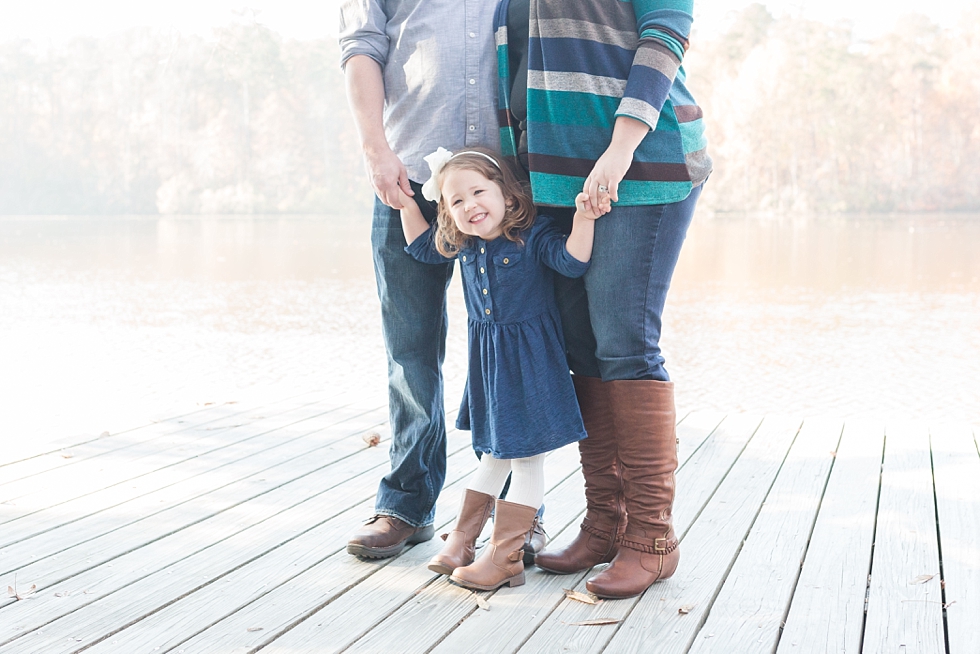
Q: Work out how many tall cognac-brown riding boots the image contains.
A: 2